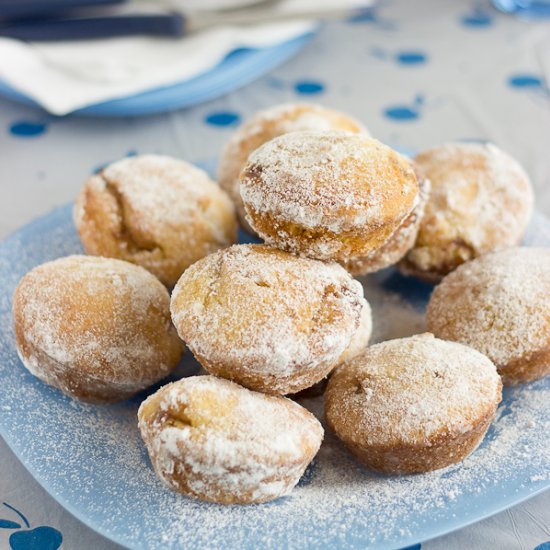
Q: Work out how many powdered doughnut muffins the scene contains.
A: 11